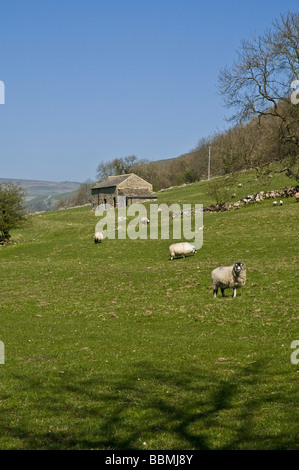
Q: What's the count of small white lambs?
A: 2